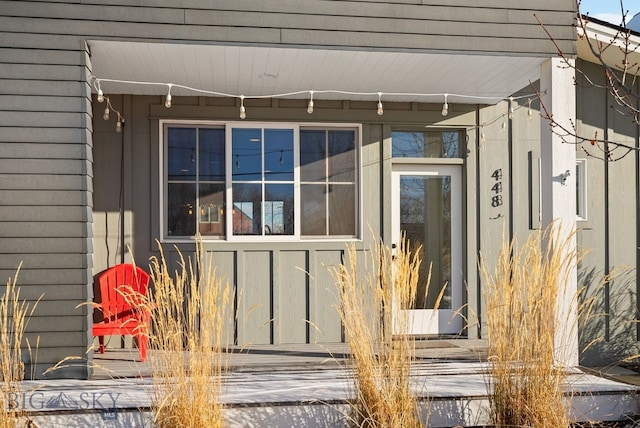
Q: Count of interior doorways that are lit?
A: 0